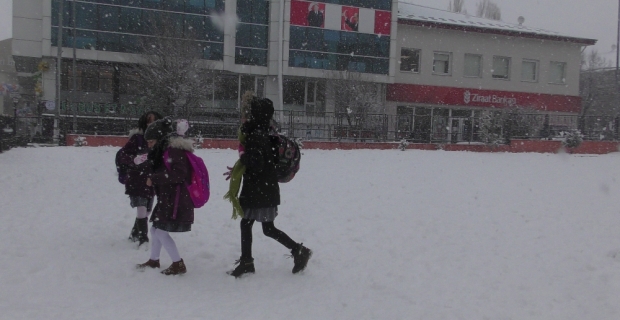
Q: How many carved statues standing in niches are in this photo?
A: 0